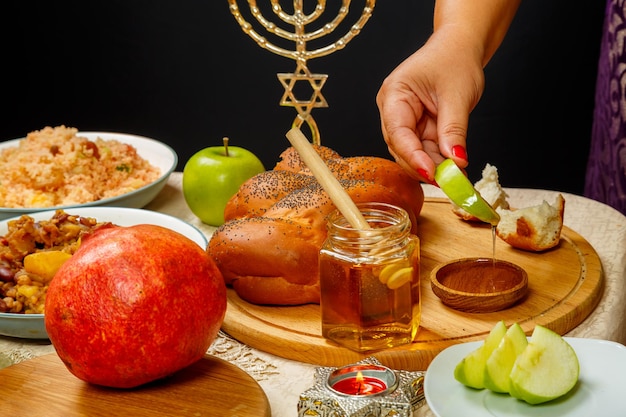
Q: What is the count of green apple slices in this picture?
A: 4